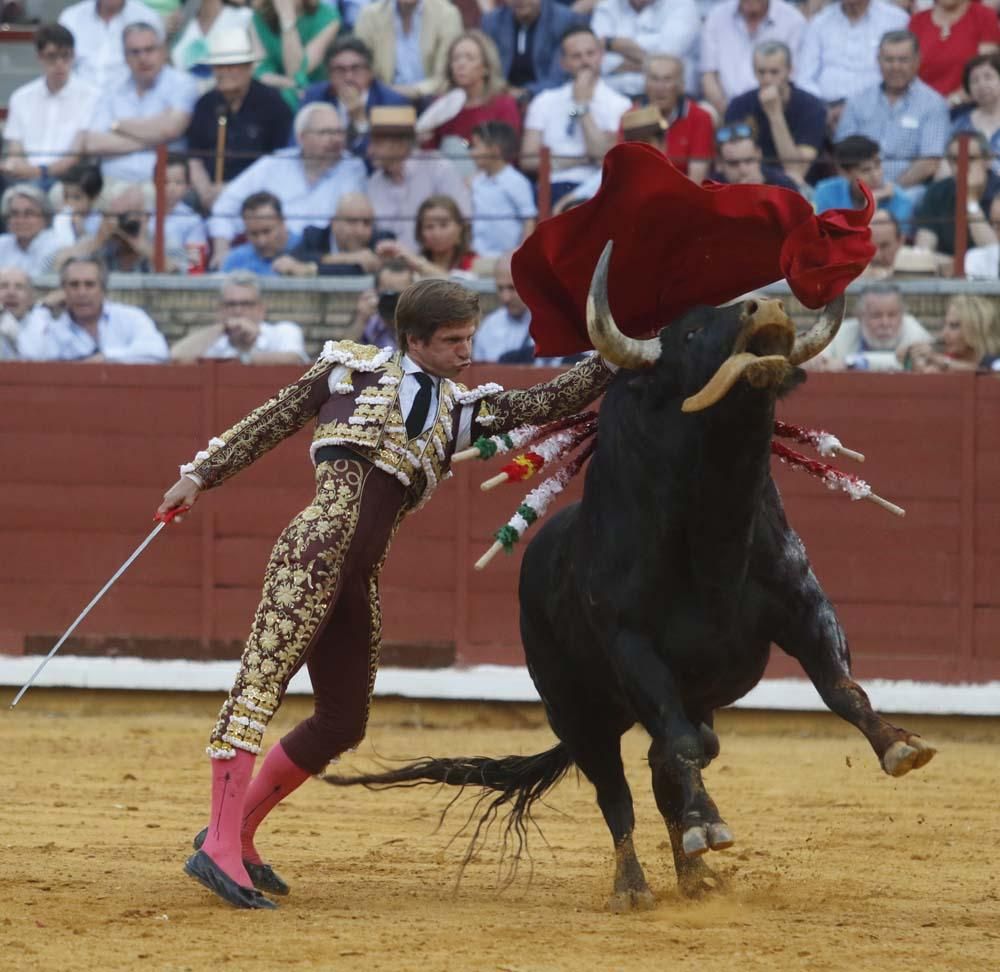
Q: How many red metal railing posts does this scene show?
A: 3